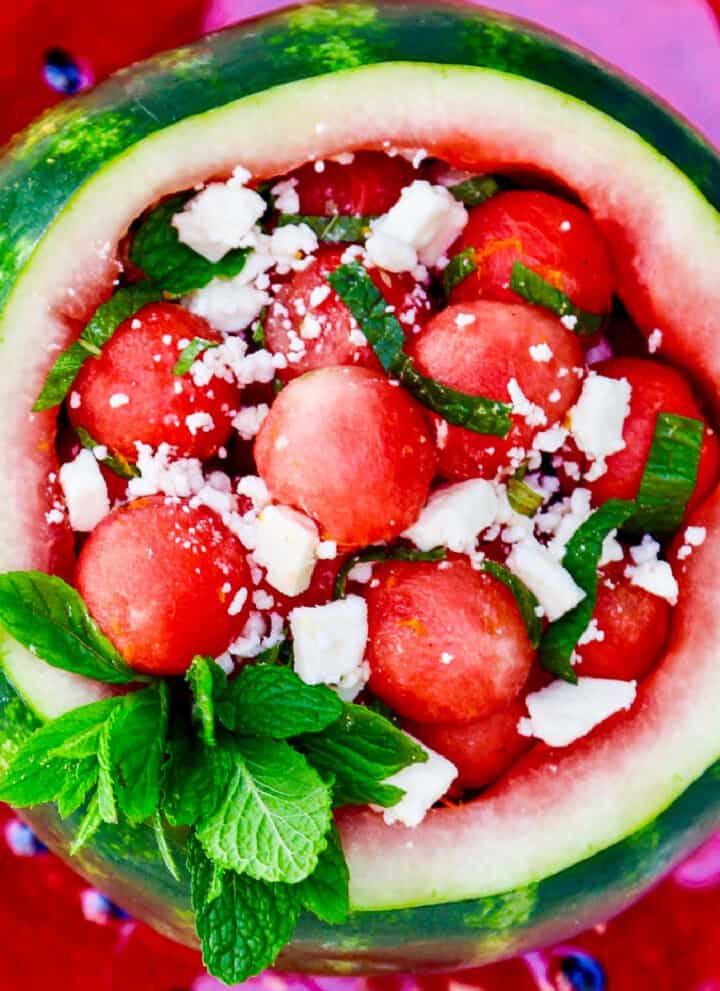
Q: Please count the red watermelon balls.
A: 11